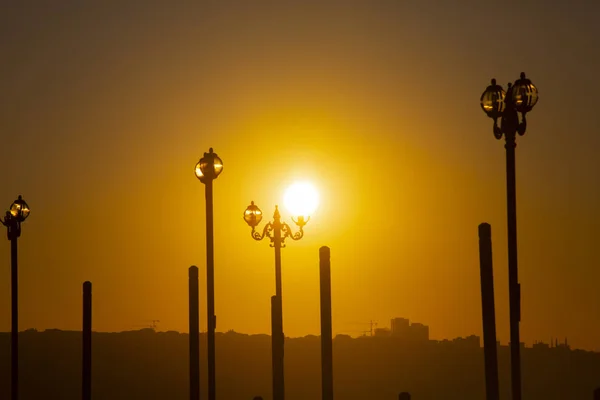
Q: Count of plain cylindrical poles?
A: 5